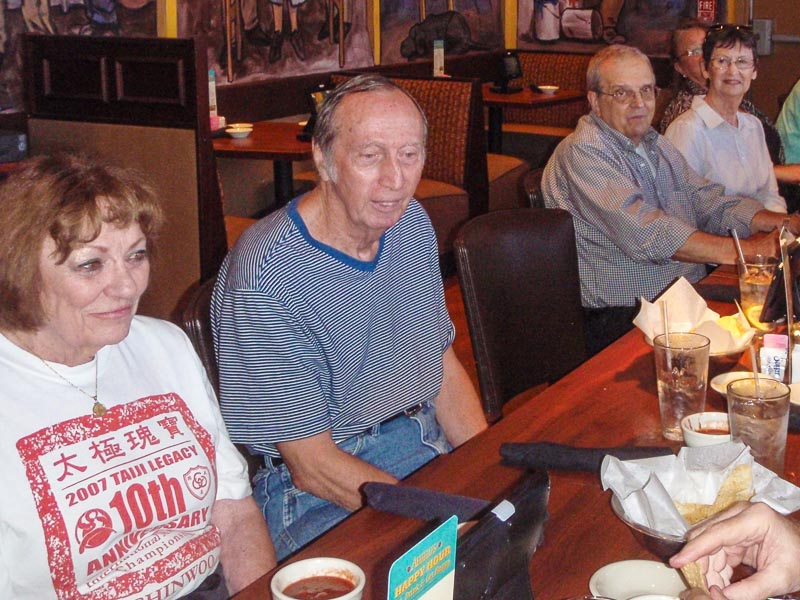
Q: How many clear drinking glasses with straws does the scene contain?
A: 3